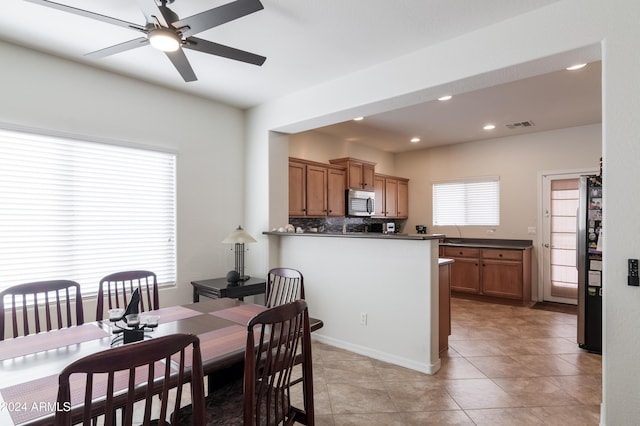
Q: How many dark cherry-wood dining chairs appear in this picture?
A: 5